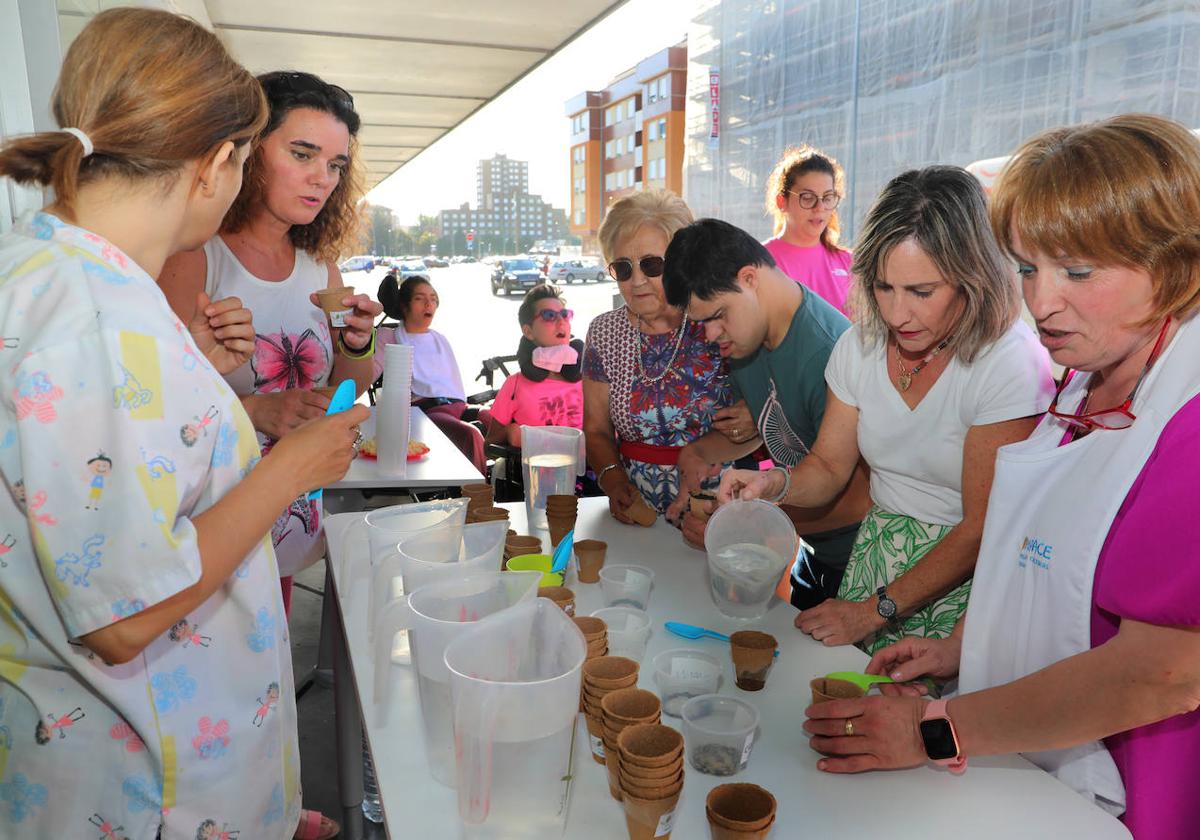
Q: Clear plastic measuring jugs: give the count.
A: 6